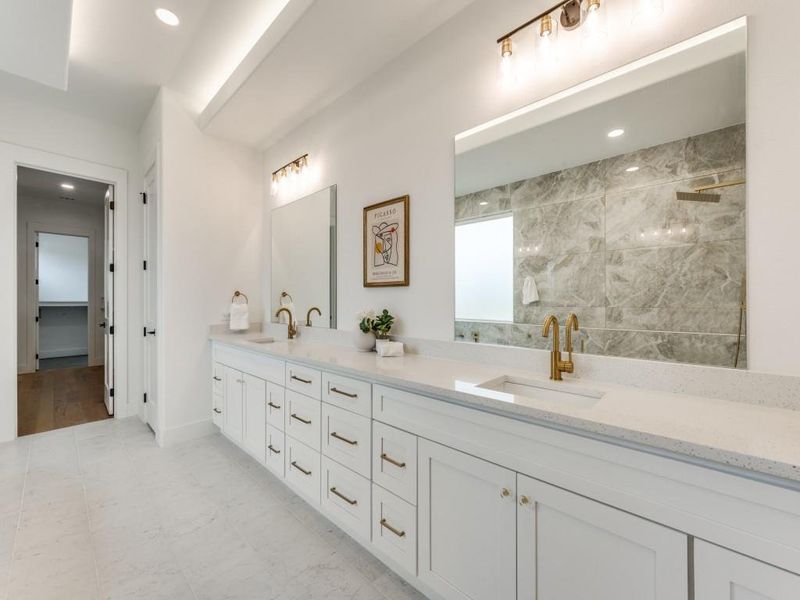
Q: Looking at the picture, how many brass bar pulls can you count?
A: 12